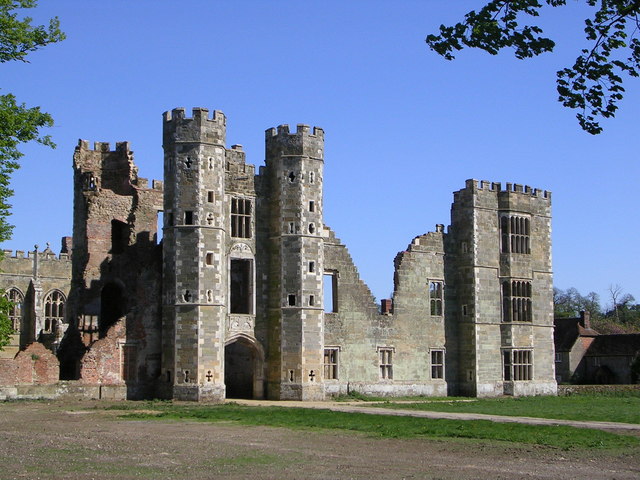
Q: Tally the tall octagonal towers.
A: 2